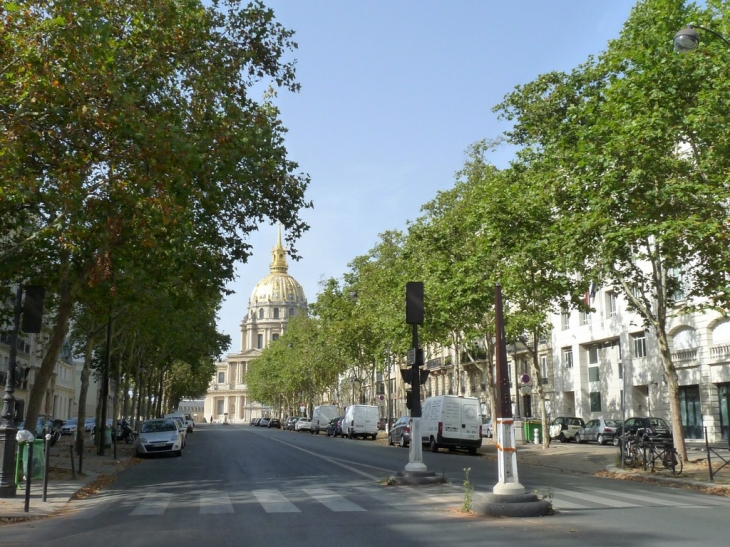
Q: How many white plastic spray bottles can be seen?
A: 0